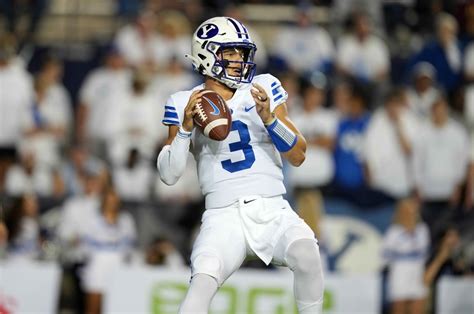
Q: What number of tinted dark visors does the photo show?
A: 0